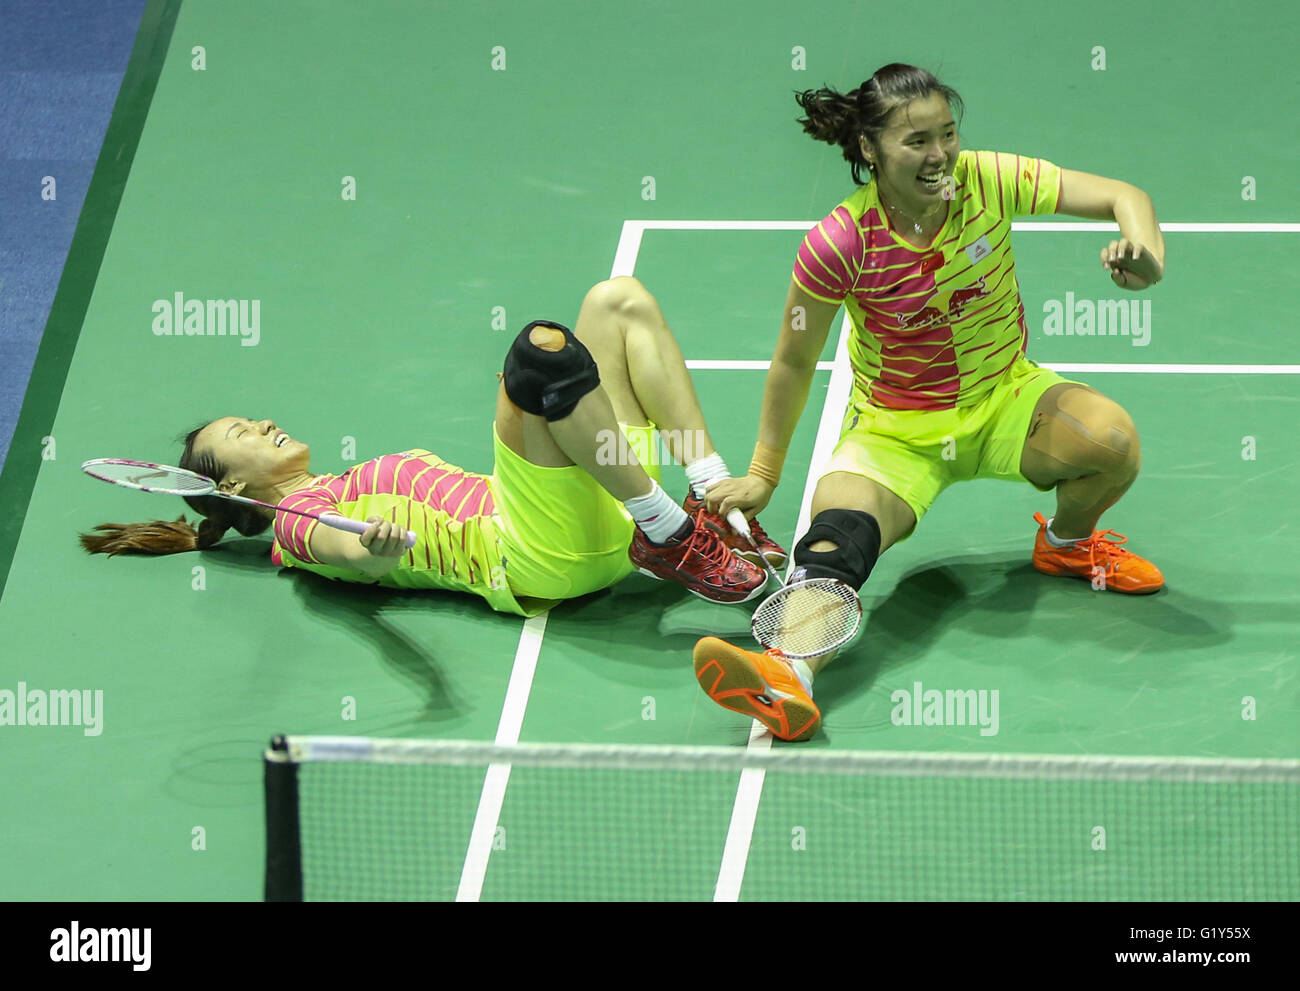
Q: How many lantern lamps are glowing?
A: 0